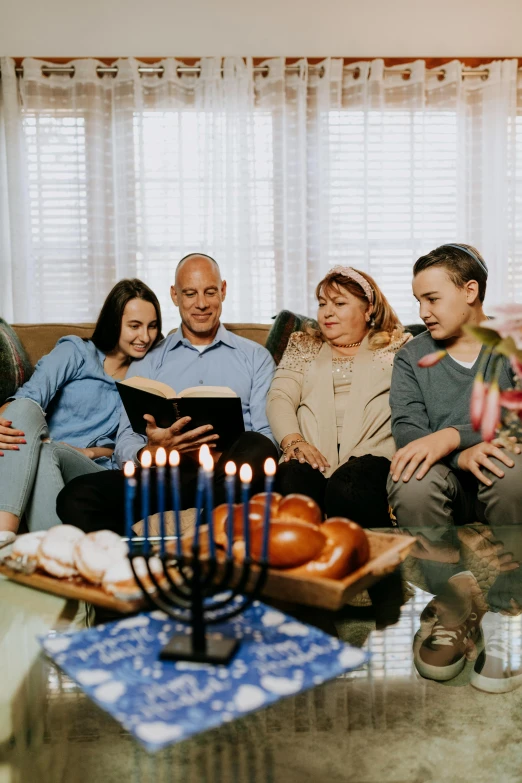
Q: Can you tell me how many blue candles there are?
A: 9